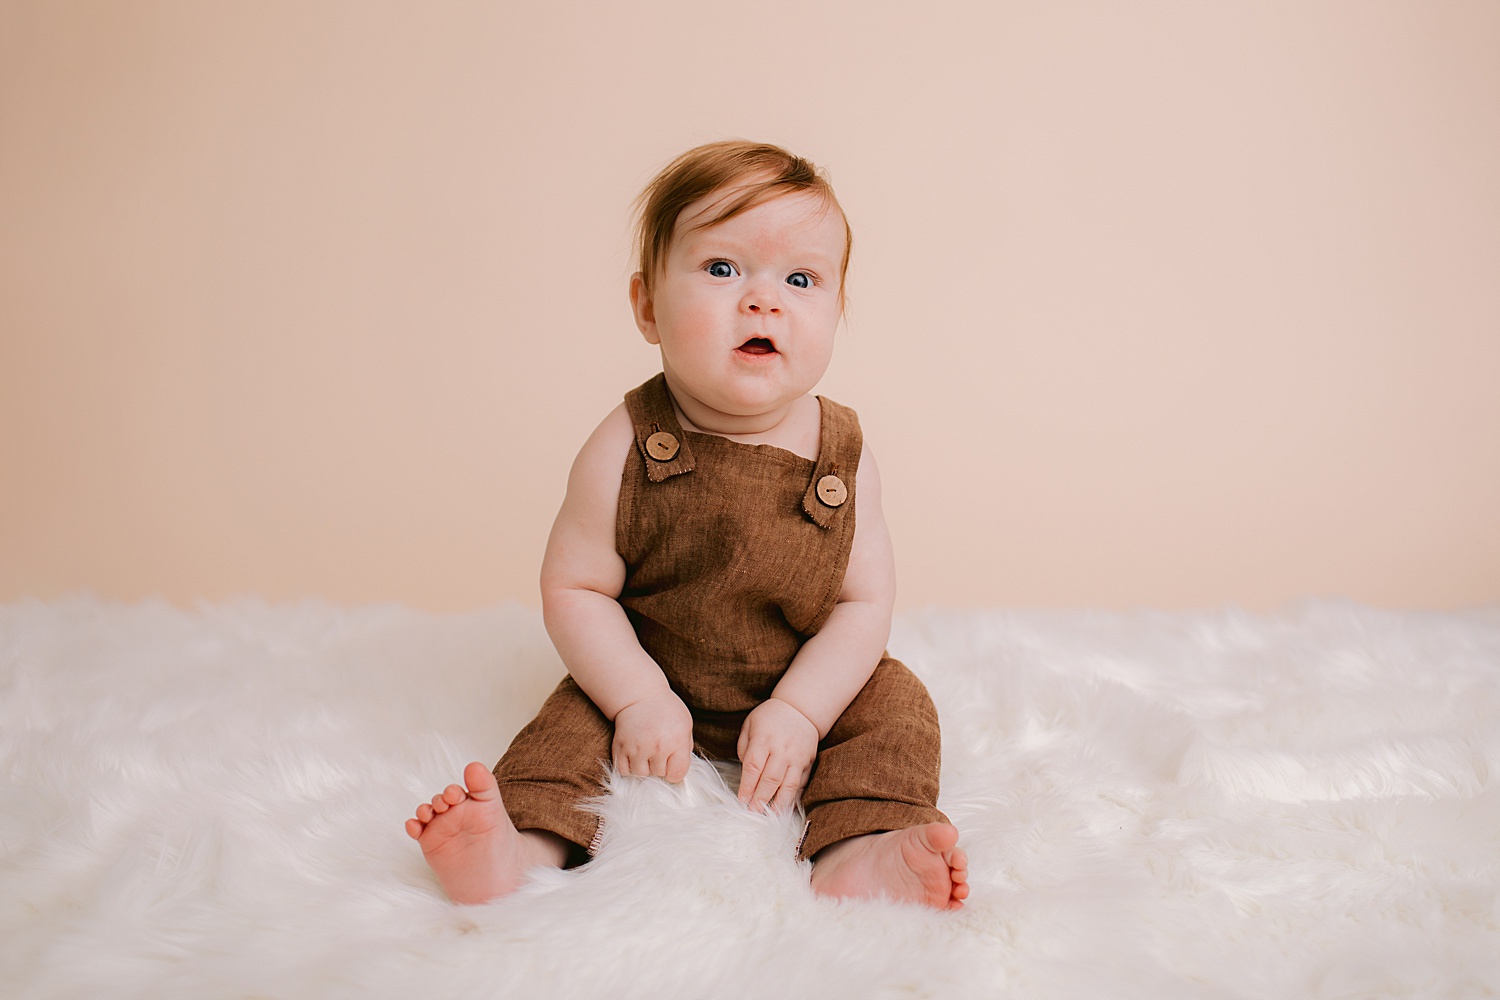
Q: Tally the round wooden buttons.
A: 2